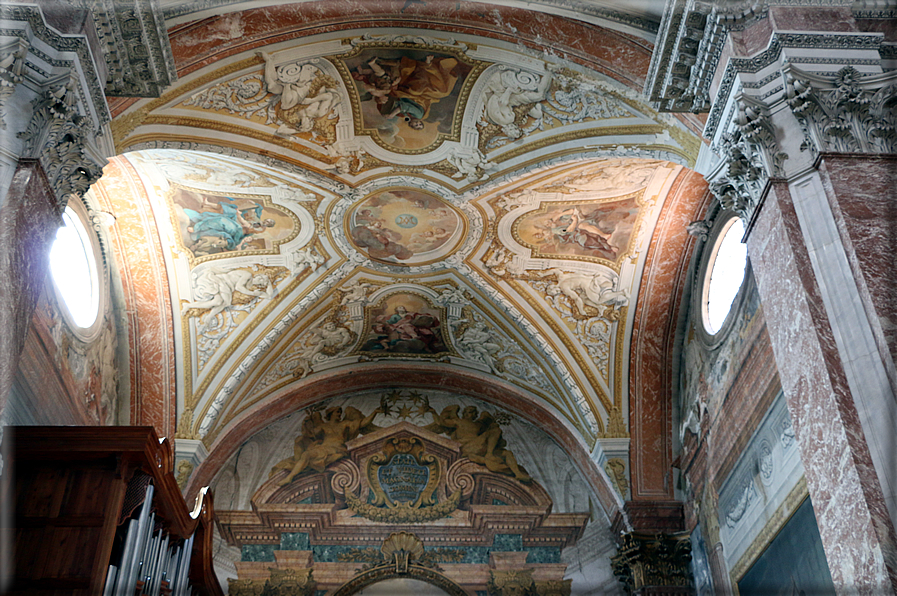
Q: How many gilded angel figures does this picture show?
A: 2